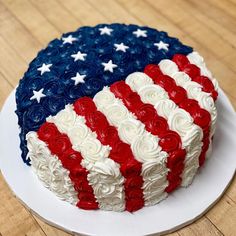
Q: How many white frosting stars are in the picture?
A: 10